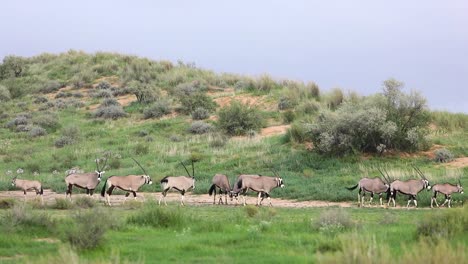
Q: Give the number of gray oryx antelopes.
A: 10